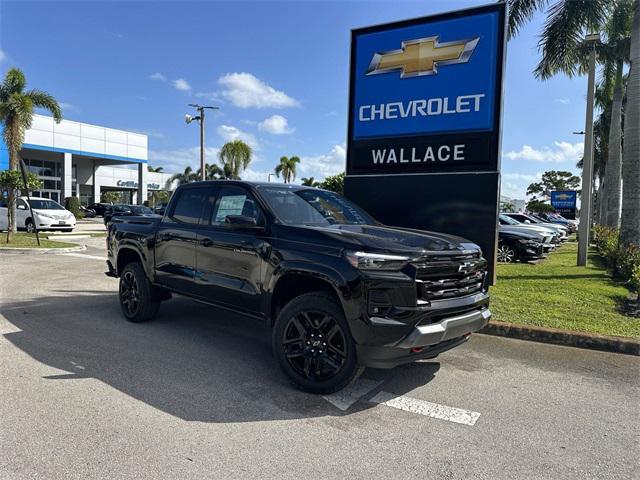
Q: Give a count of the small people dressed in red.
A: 0